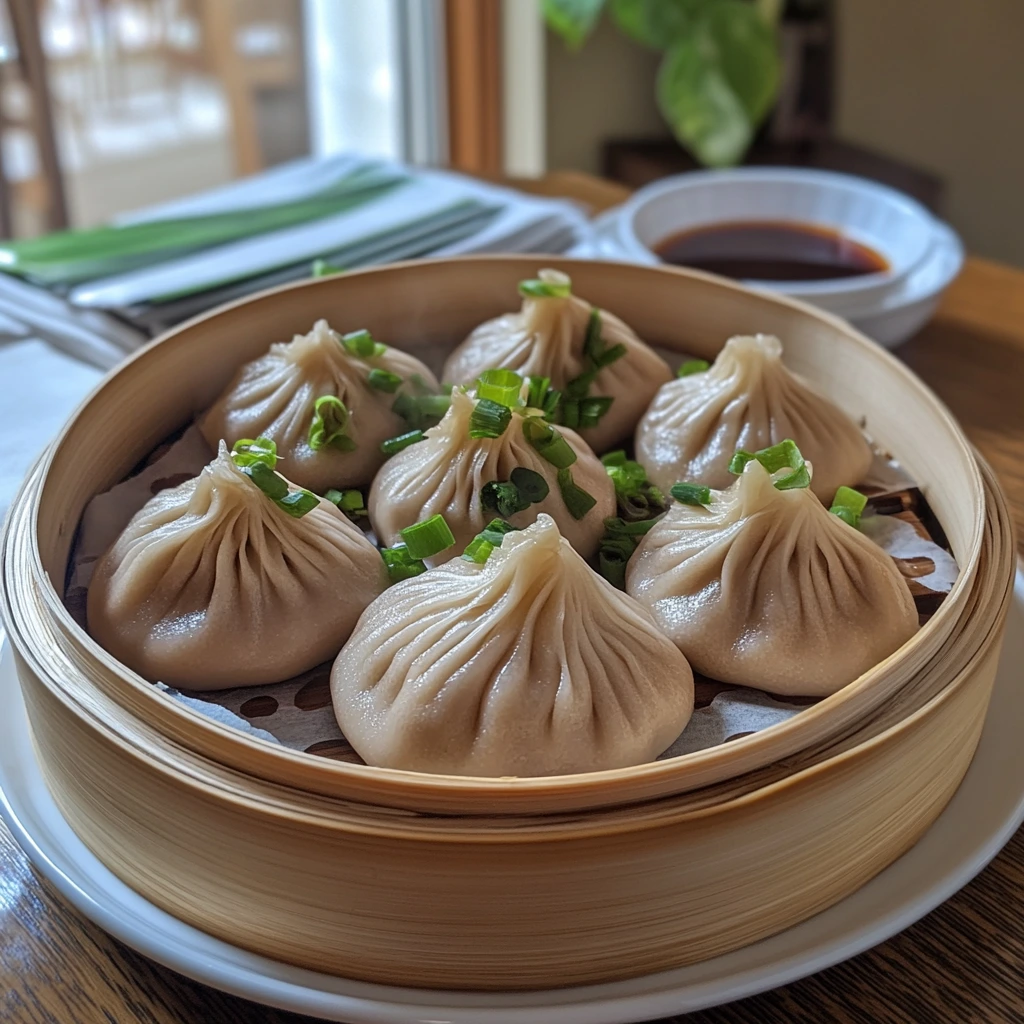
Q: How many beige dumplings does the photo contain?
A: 7